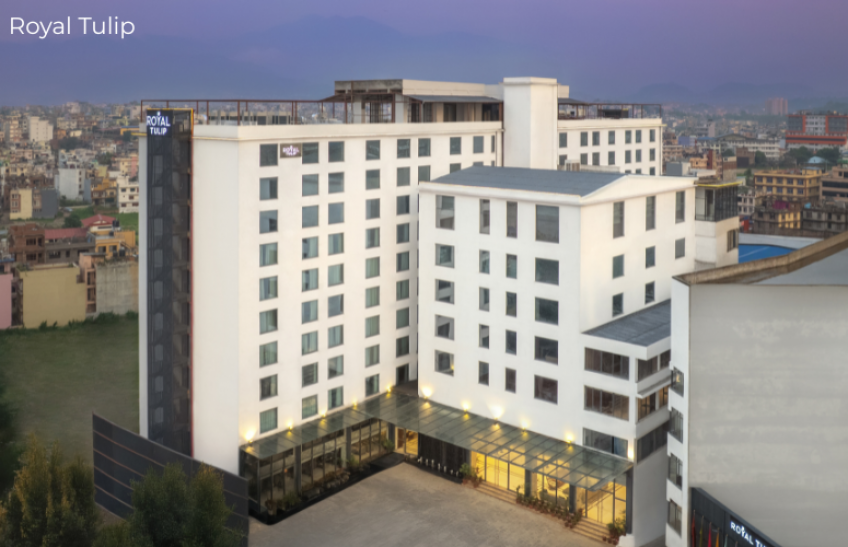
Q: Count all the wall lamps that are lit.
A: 11